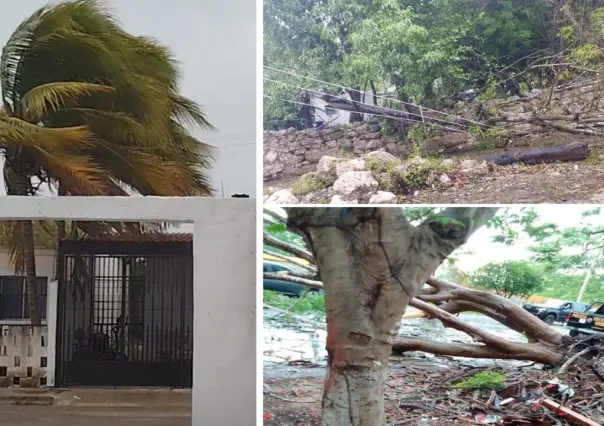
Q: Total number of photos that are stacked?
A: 2